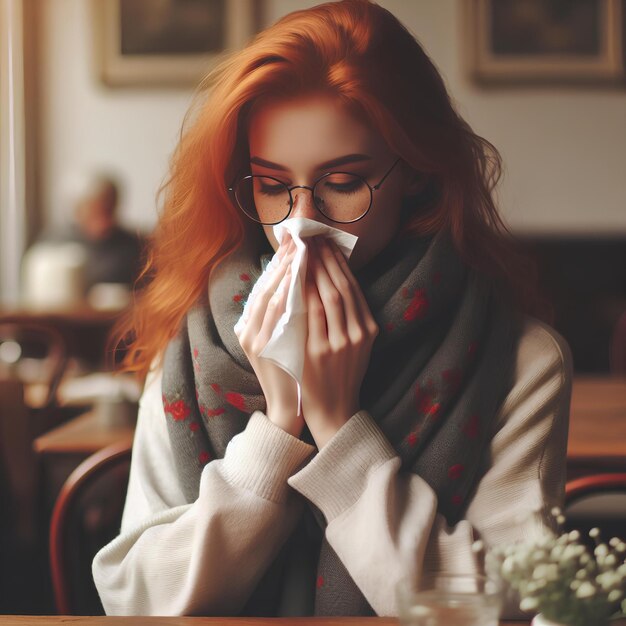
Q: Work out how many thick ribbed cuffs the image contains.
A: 2